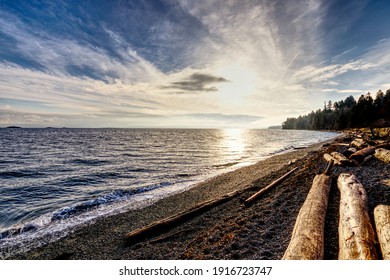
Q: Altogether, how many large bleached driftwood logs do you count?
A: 3